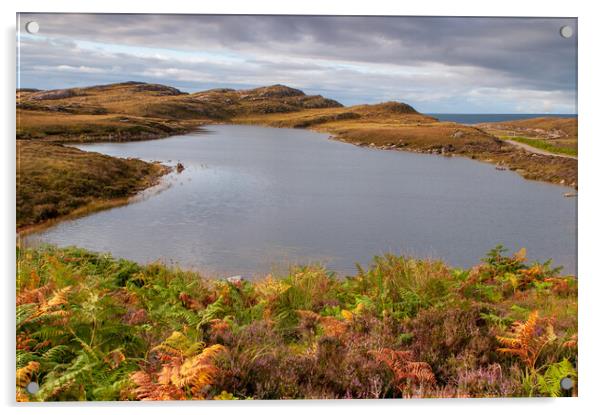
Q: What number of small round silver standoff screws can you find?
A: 4